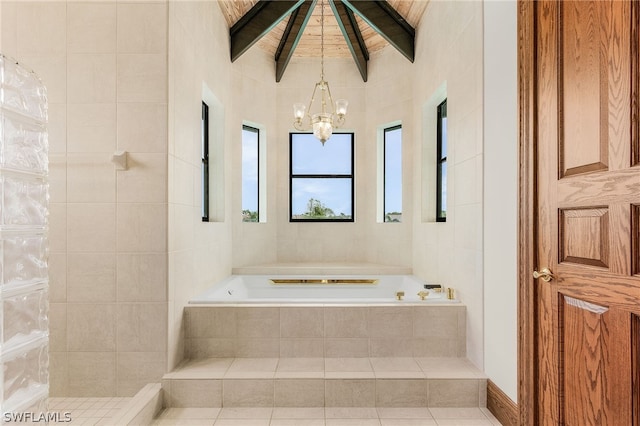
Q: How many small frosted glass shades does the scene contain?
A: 2